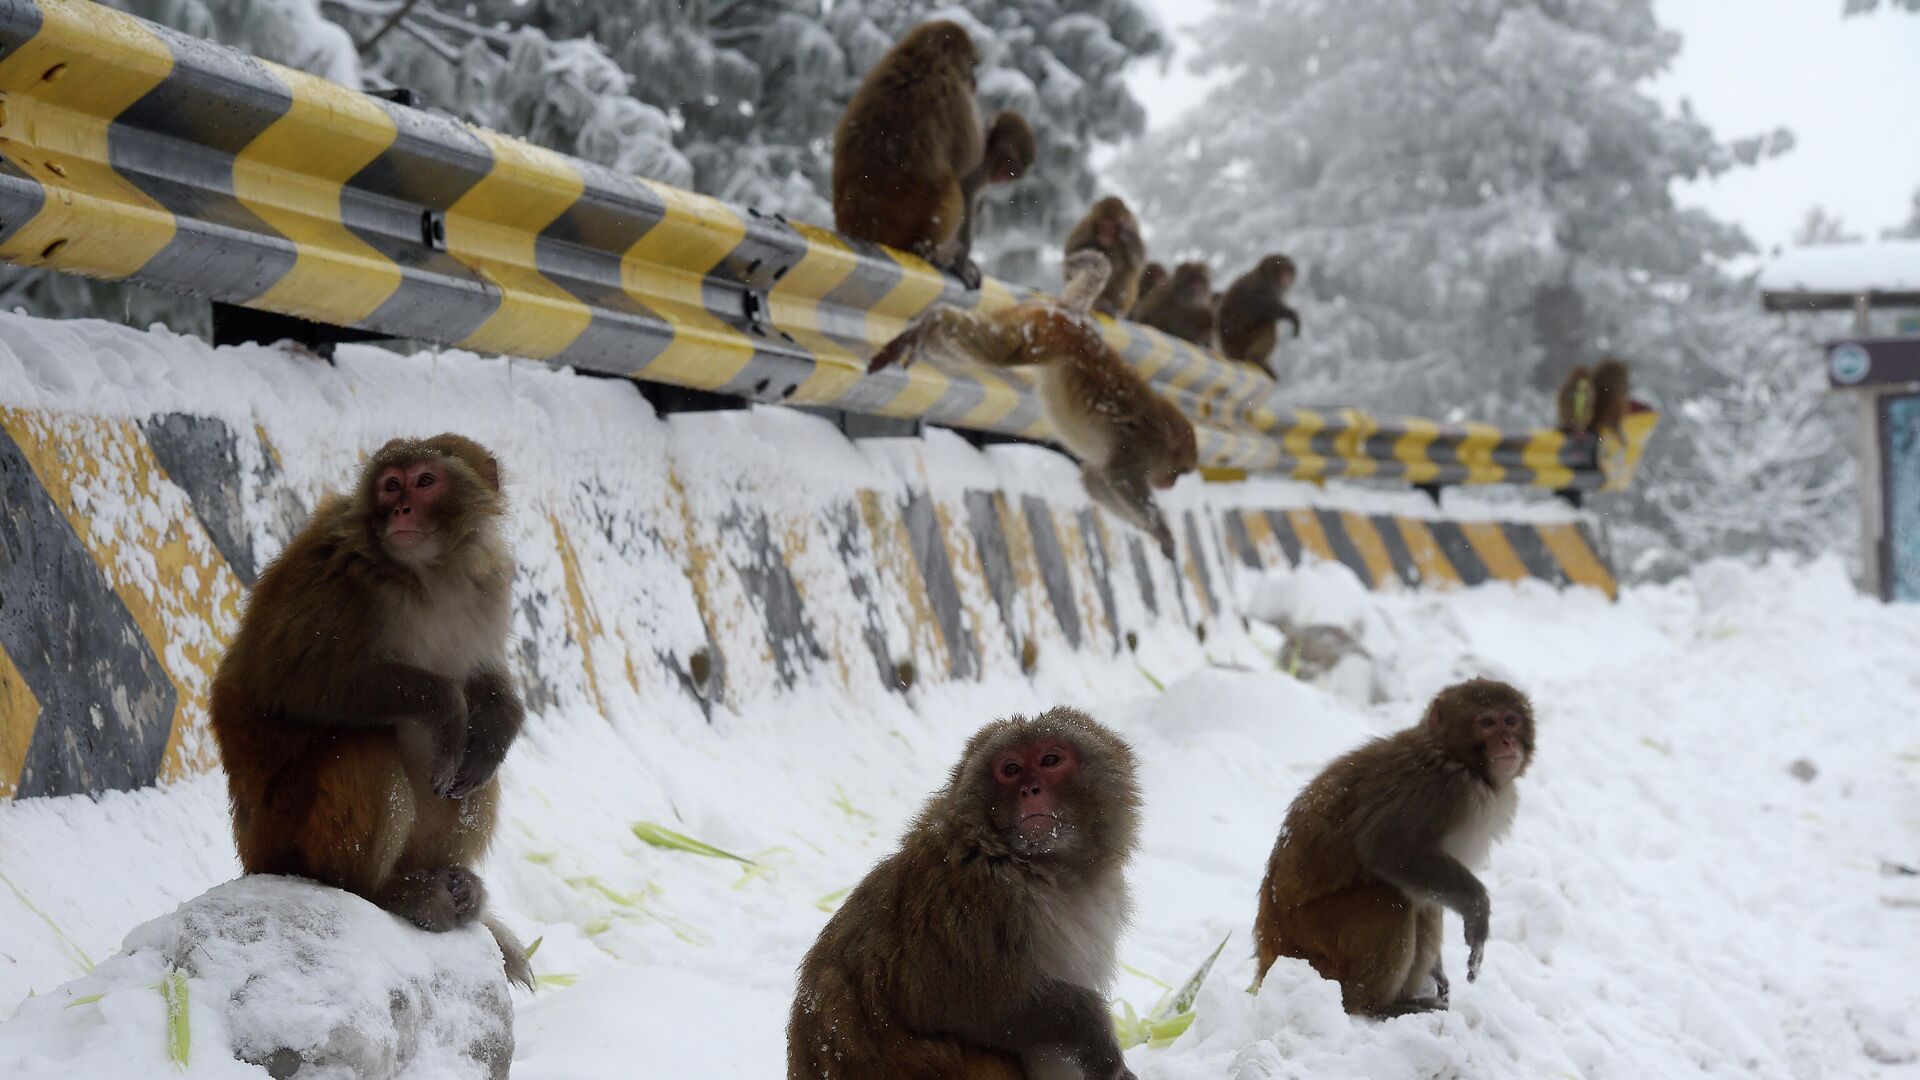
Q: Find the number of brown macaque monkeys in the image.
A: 12